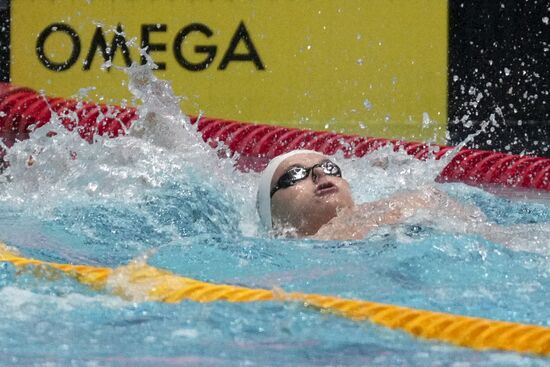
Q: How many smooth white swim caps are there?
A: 1